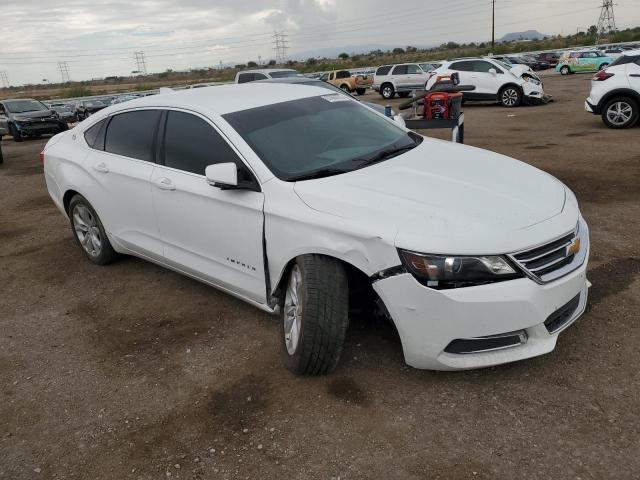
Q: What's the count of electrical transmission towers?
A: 5